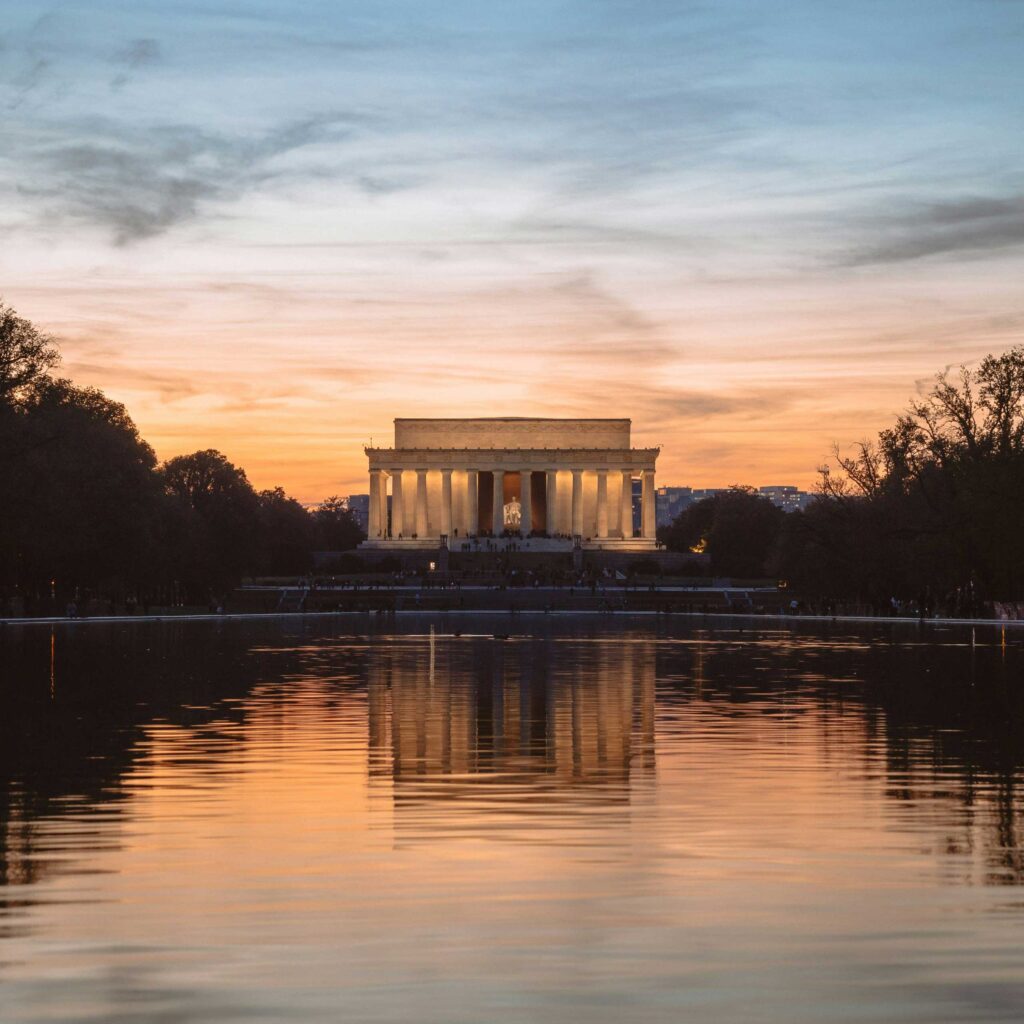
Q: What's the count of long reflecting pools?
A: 1